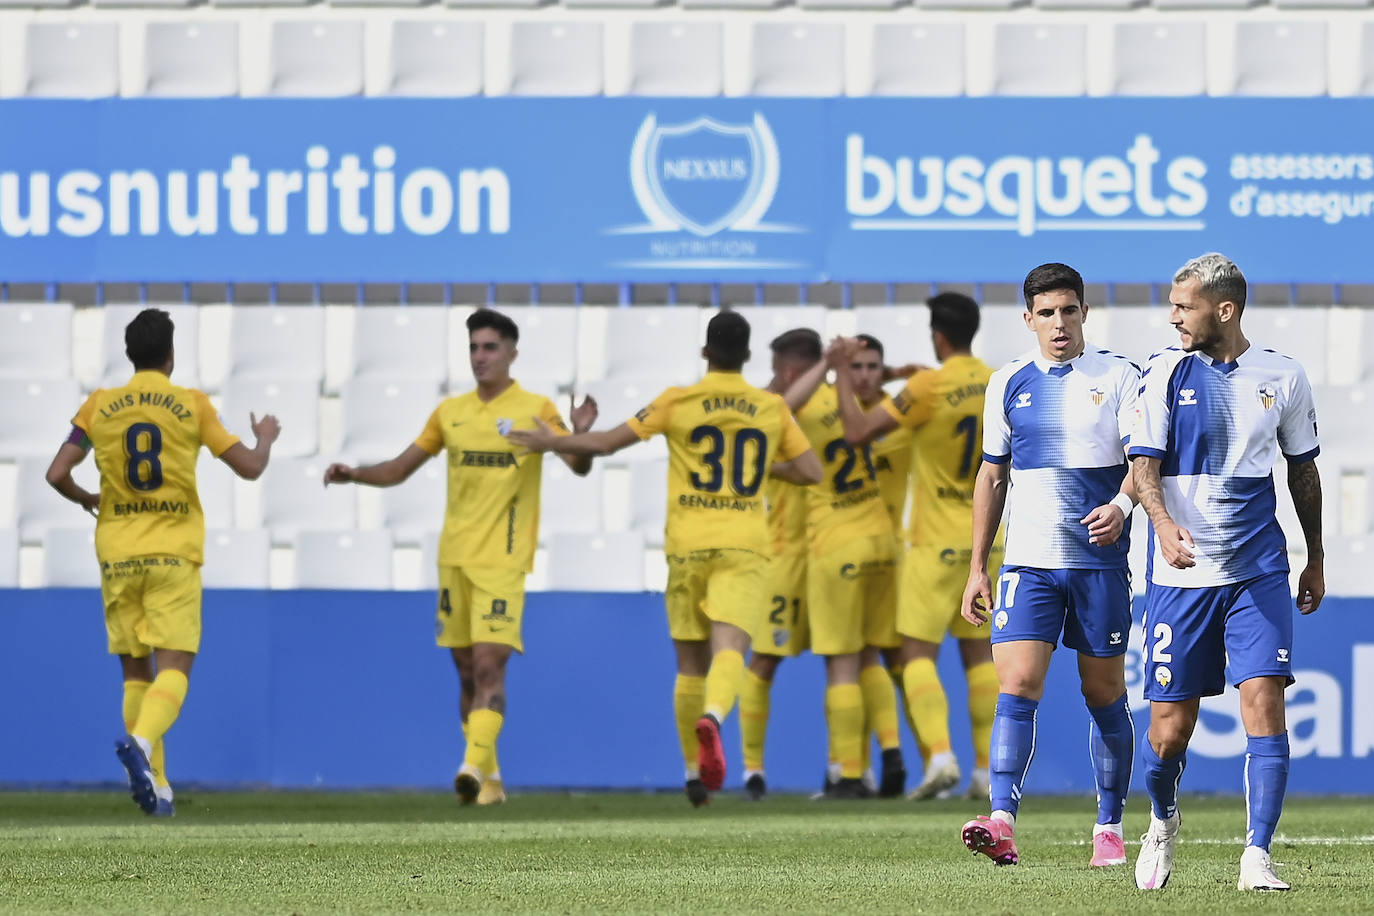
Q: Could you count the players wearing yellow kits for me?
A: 7